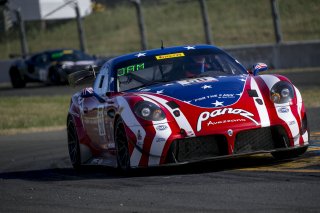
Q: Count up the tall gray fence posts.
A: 5